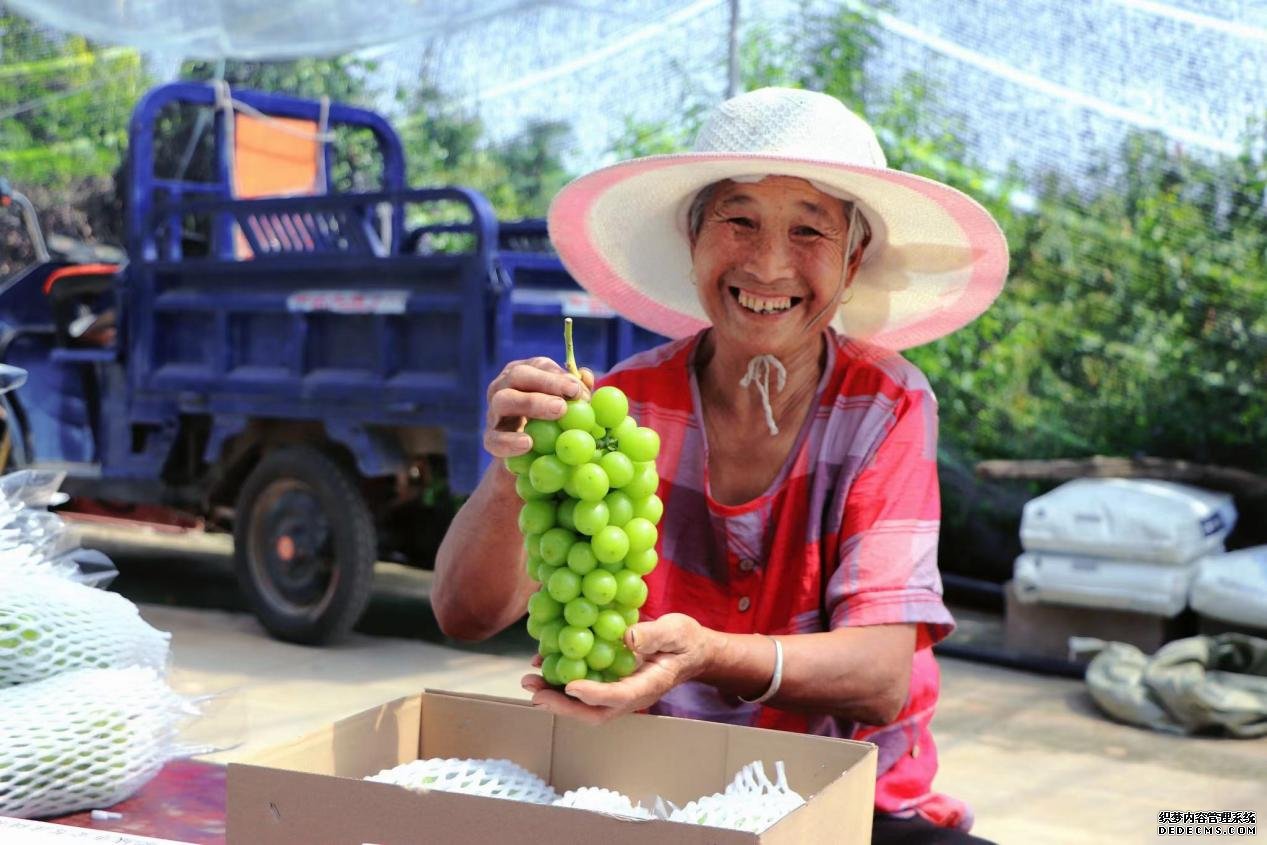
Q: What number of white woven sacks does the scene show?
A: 3